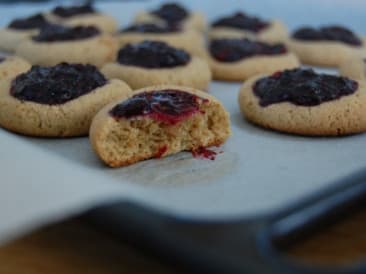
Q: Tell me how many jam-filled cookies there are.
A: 14